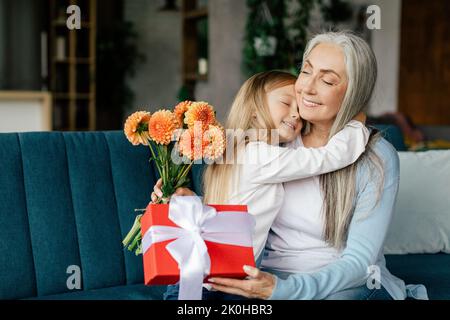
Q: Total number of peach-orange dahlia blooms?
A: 6